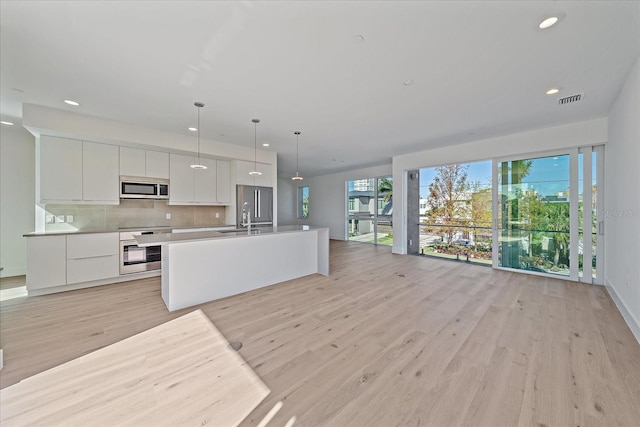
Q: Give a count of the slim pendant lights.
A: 3